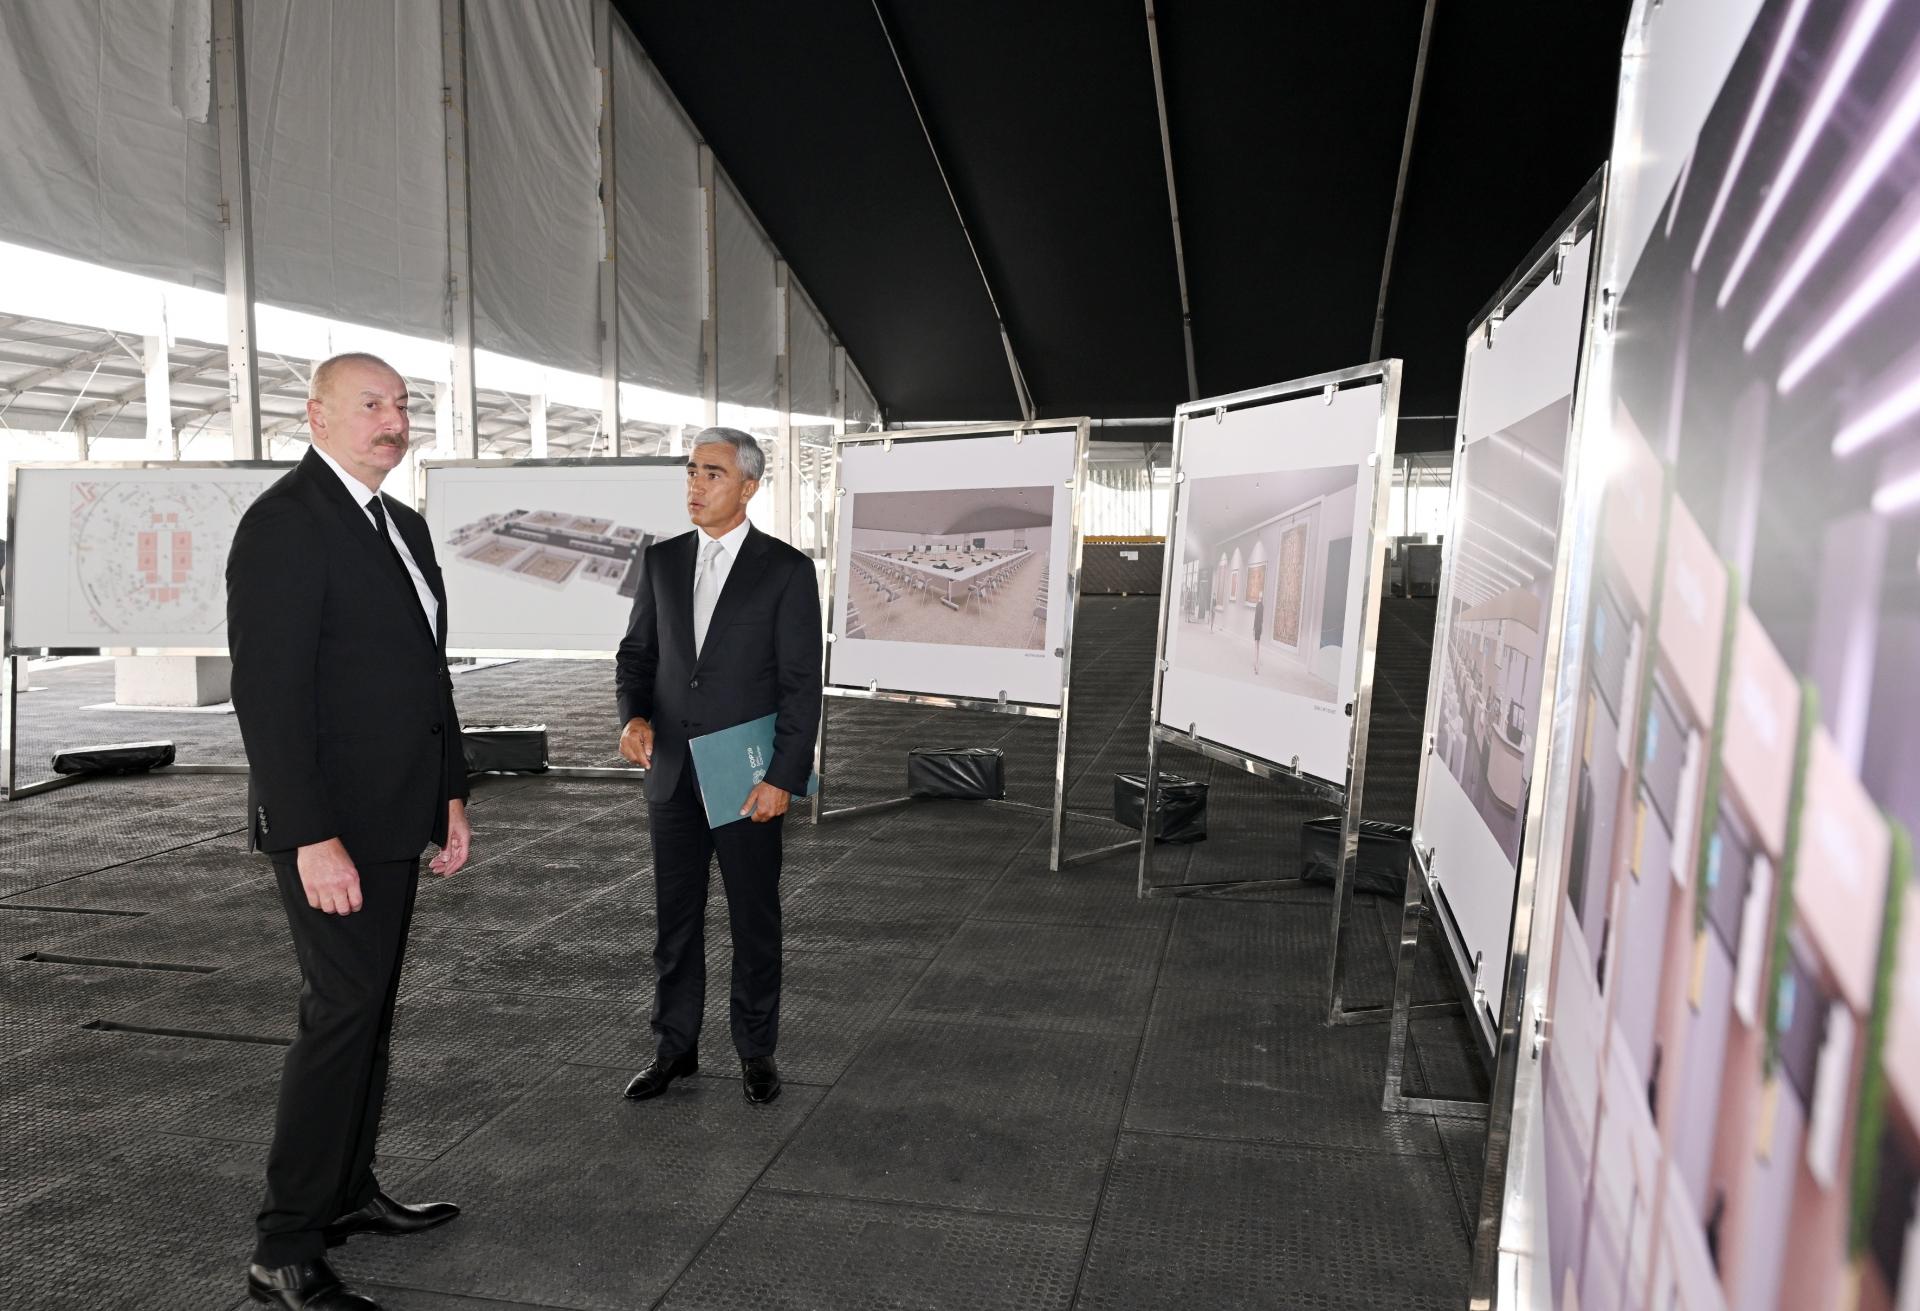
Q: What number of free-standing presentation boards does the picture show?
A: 6